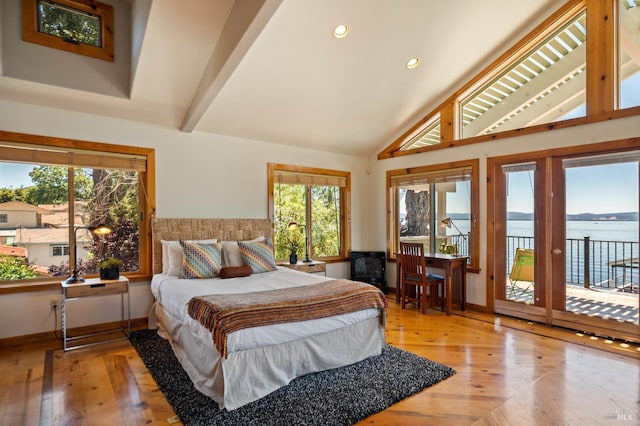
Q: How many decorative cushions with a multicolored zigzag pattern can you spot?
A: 2